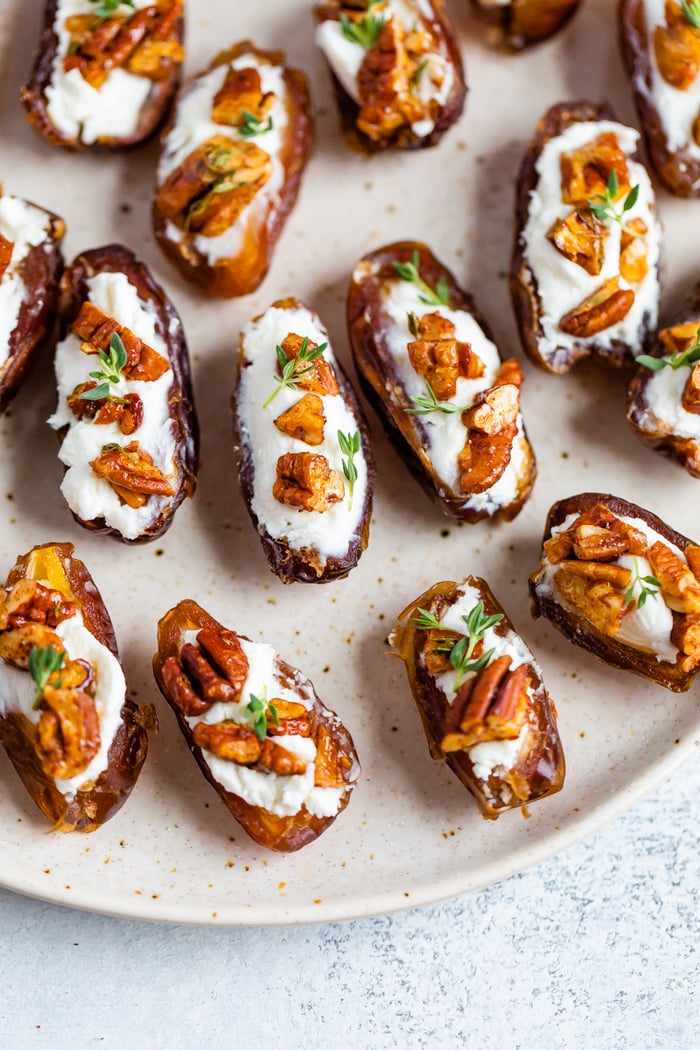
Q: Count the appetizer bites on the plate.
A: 15